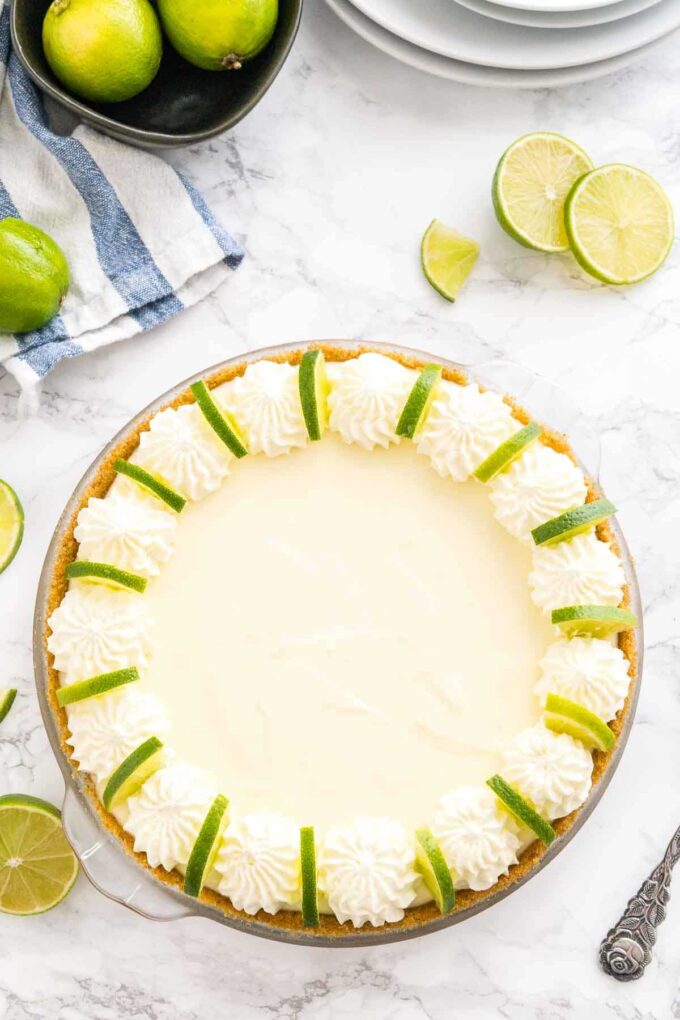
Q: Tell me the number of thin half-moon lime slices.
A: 15